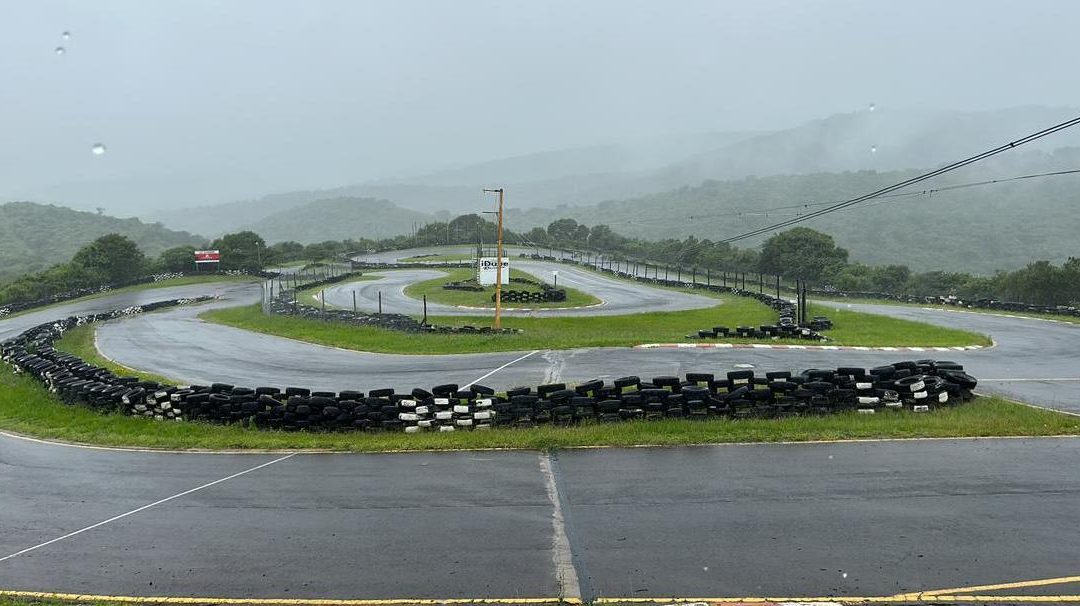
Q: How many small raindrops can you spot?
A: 5